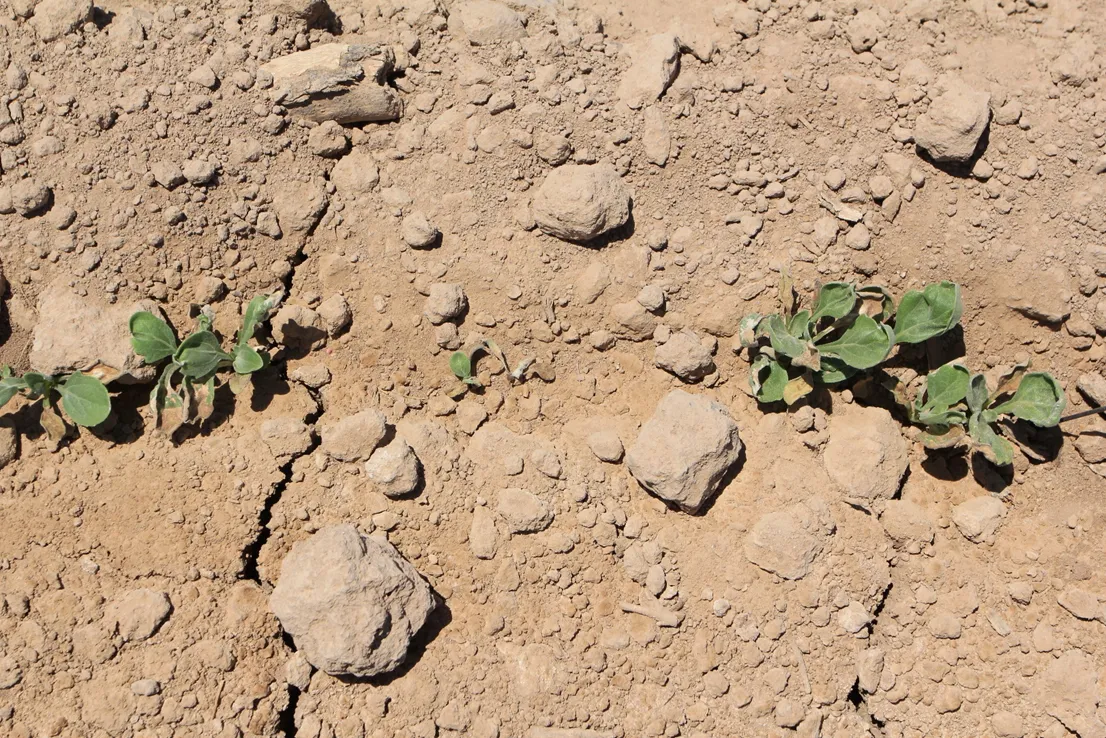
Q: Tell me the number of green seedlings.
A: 5